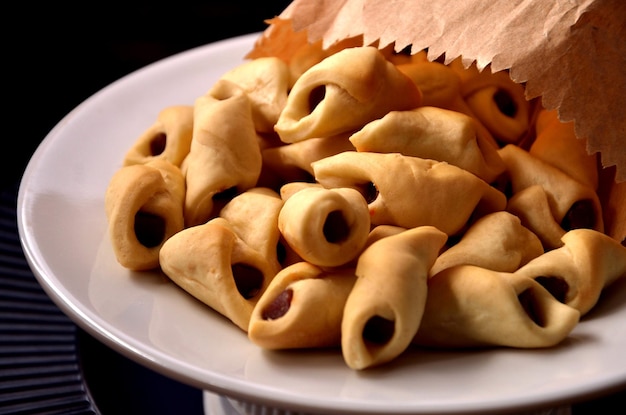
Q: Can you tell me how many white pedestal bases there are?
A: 1